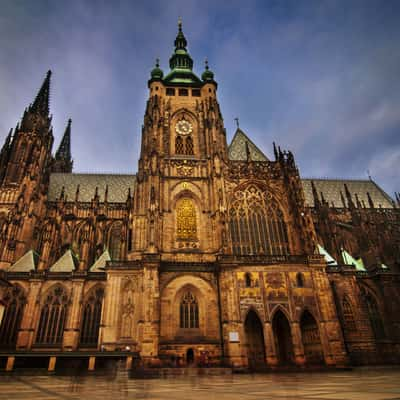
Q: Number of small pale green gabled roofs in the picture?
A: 5